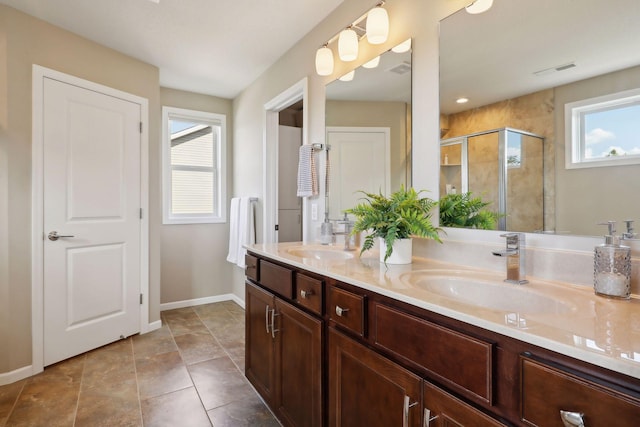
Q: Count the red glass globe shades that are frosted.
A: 0